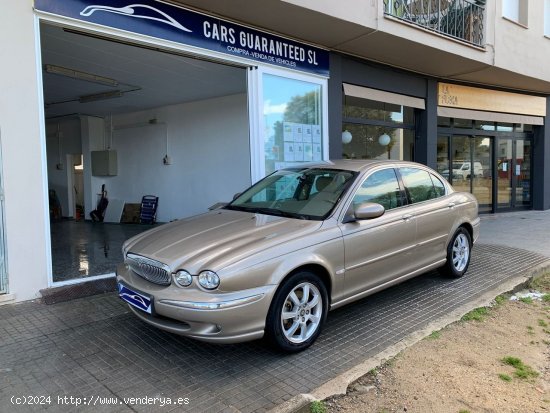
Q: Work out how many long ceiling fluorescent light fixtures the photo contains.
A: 2